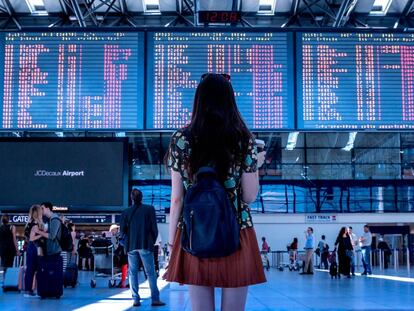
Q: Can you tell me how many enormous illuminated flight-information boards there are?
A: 3